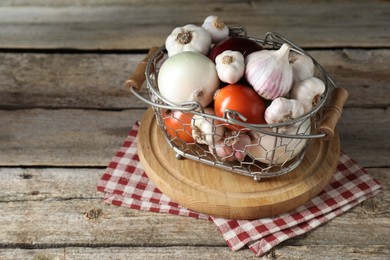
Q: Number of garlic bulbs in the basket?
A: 9